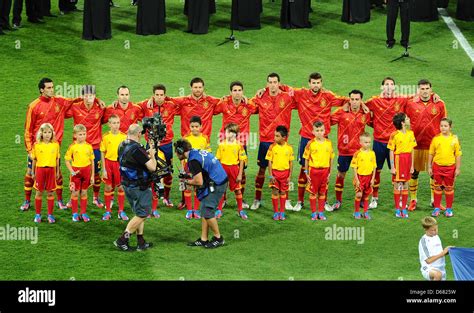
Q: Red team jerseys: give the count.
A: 11